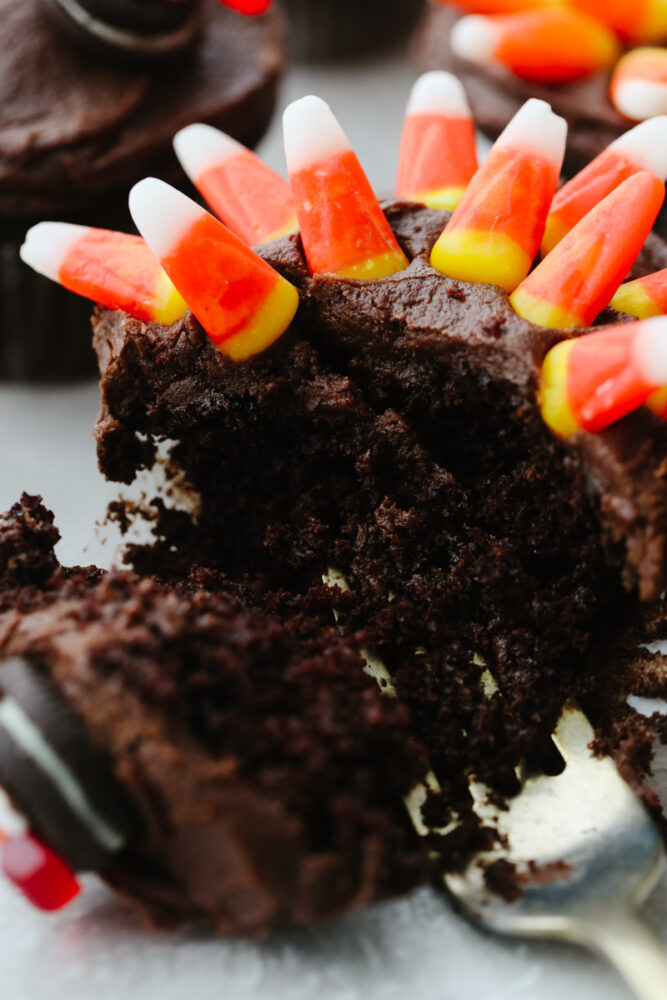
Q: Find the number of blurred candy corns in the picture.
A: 4